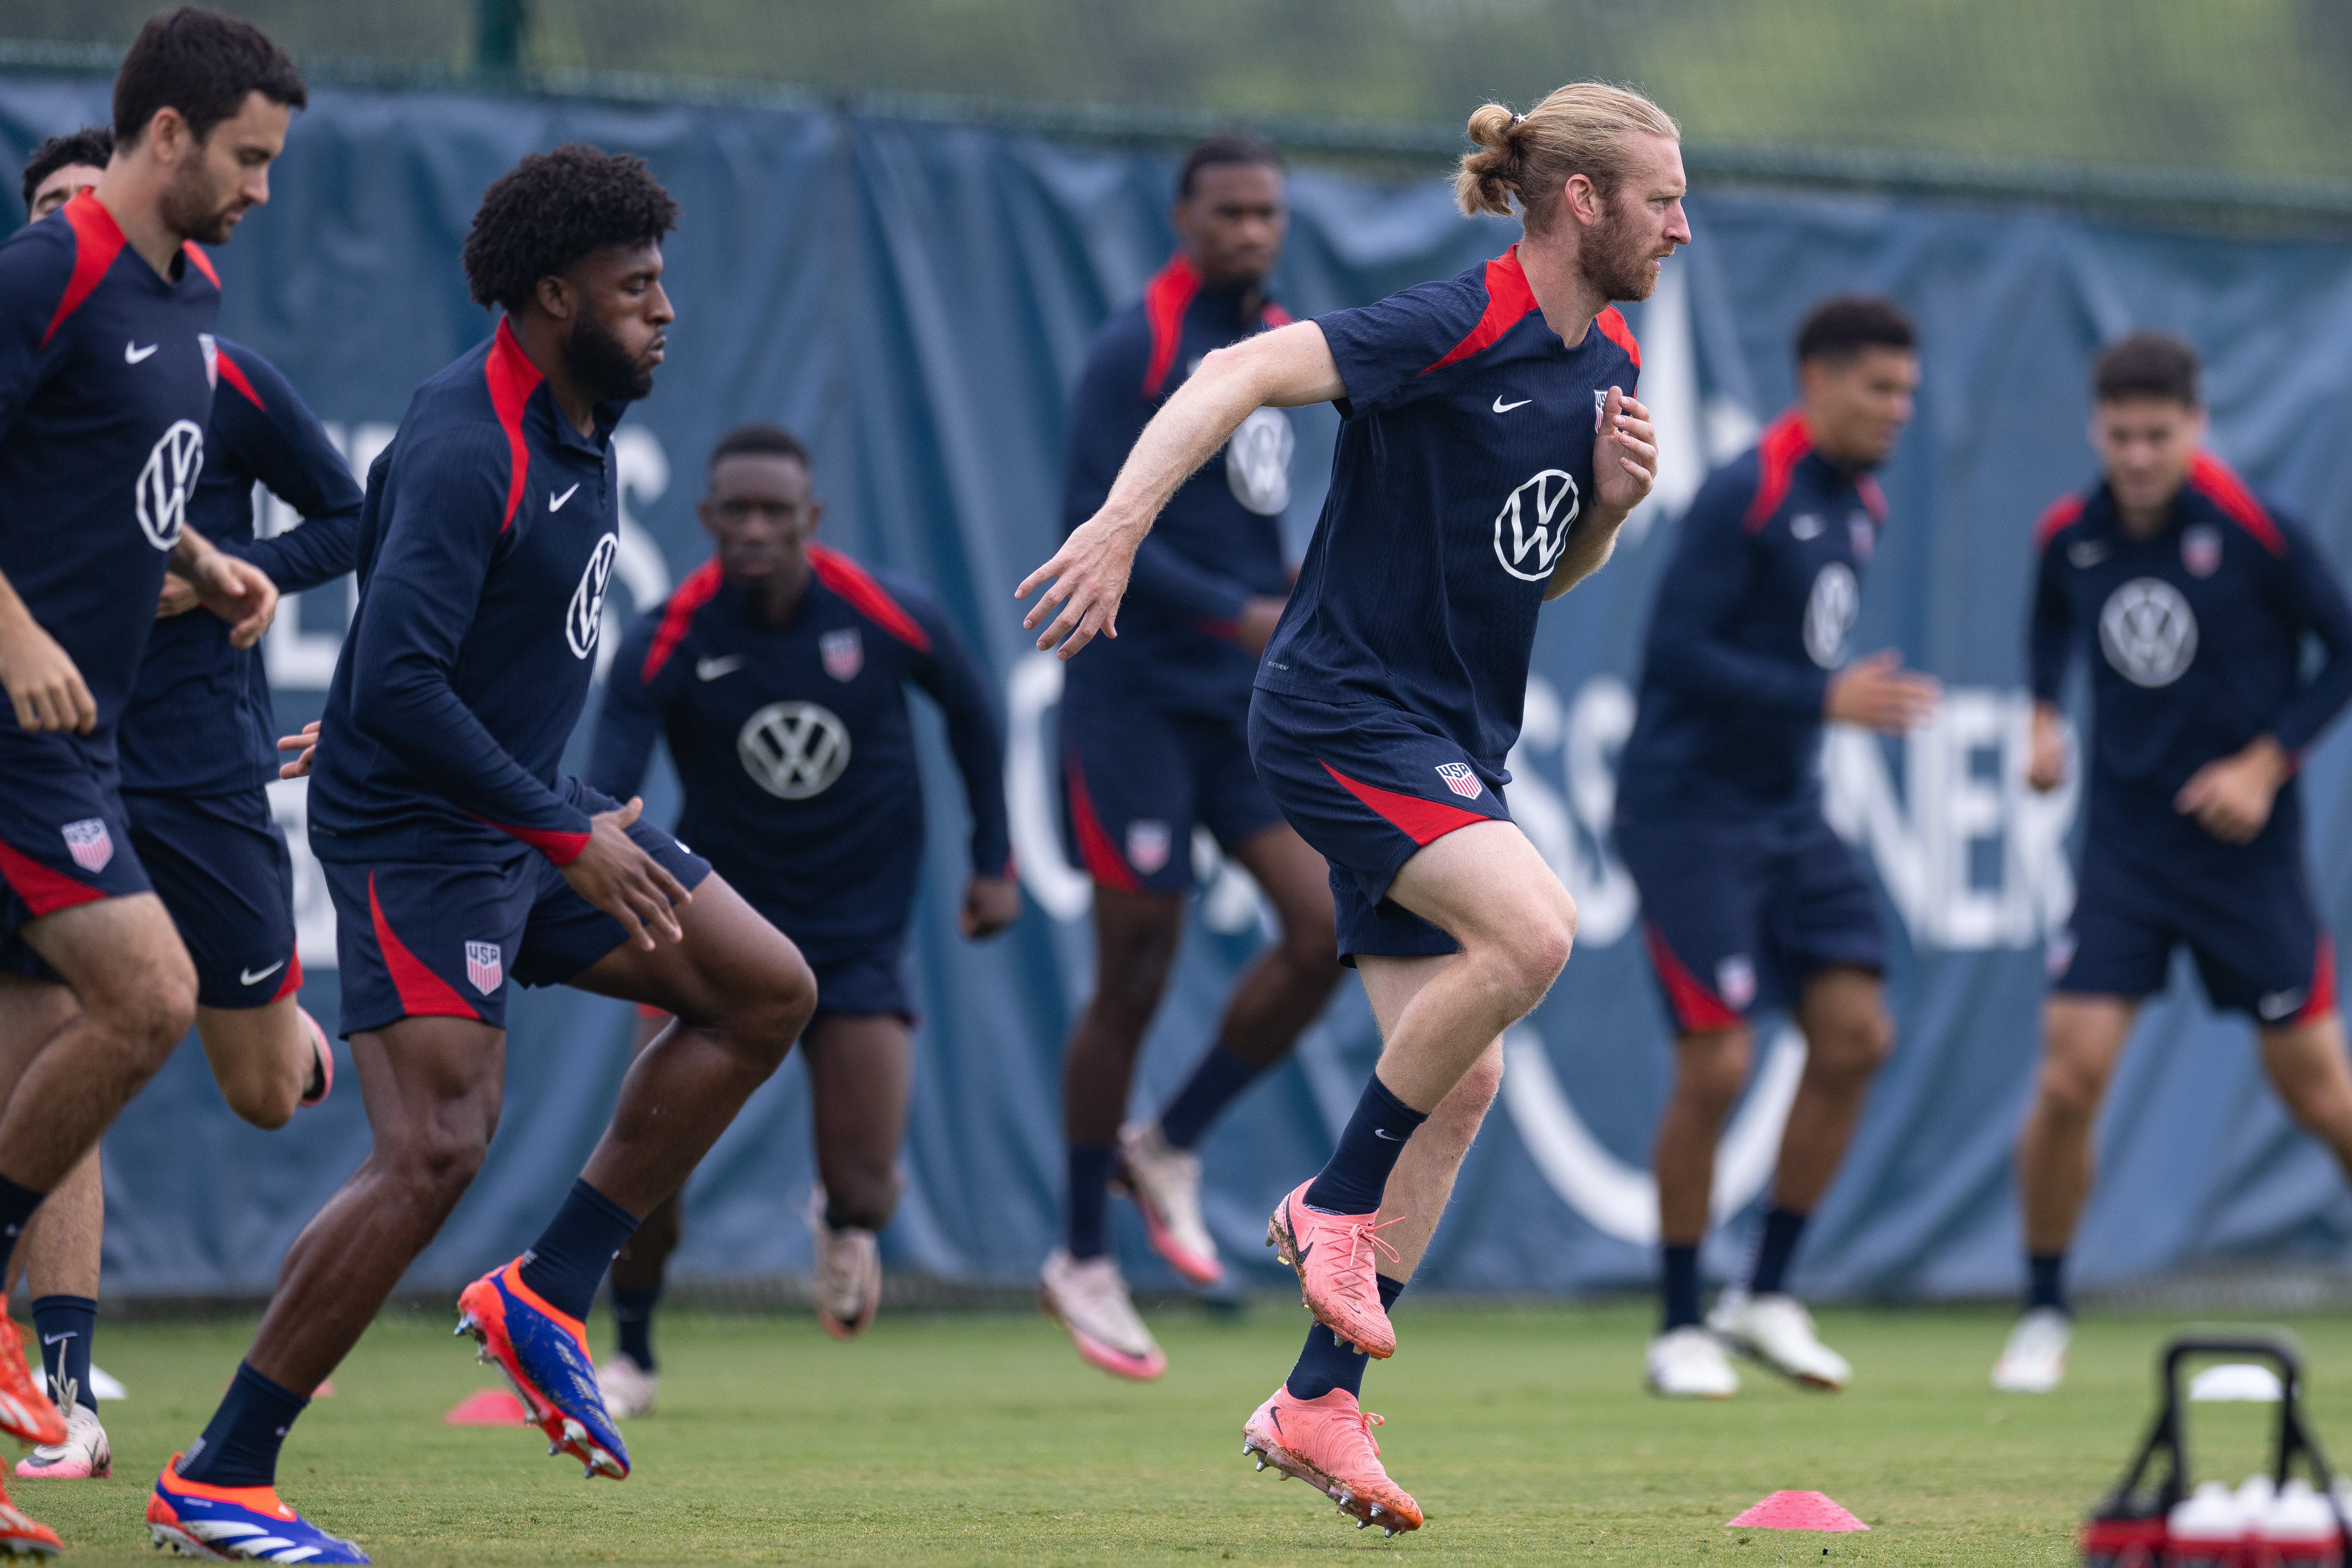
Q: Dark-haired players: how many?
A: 7